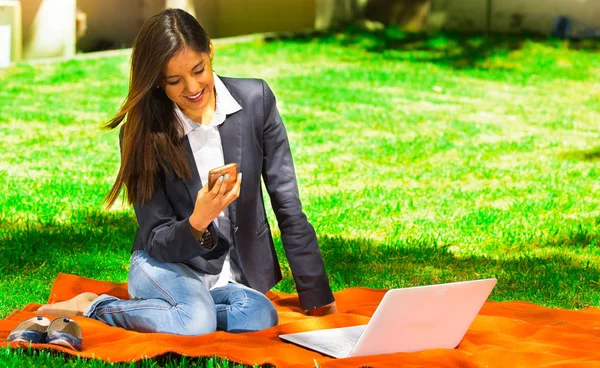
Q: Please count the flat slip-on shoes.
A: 2